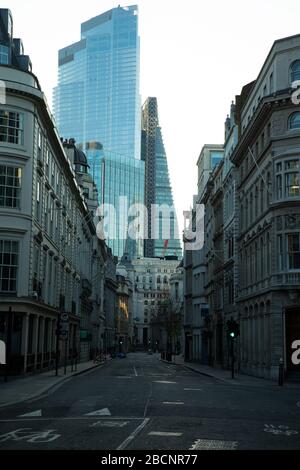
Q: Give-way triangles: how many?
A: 2